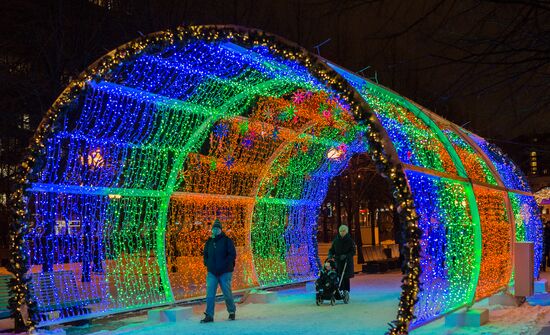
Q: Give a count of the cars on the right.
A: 0